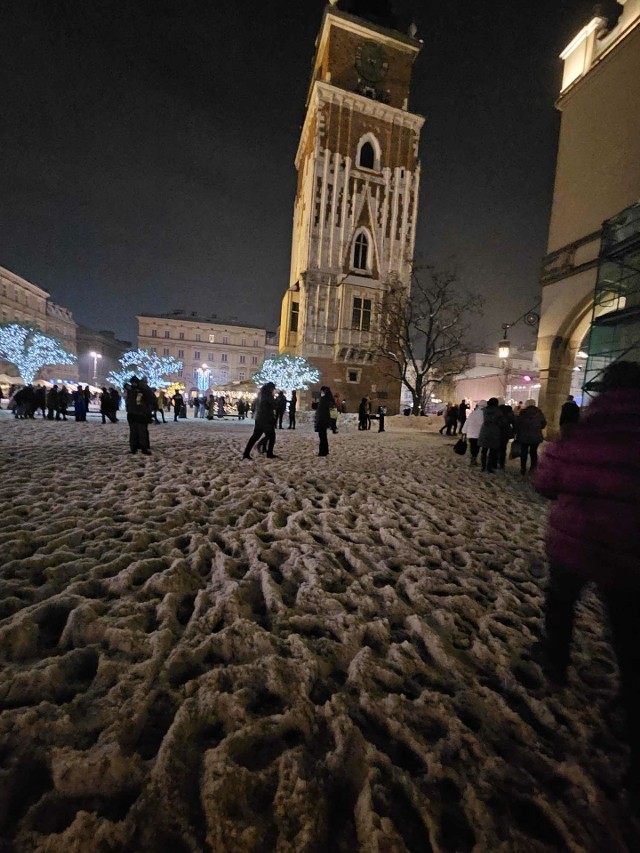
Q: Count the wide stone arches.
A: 1